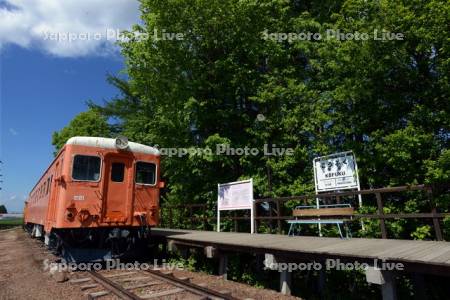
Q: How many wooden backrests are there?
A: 1